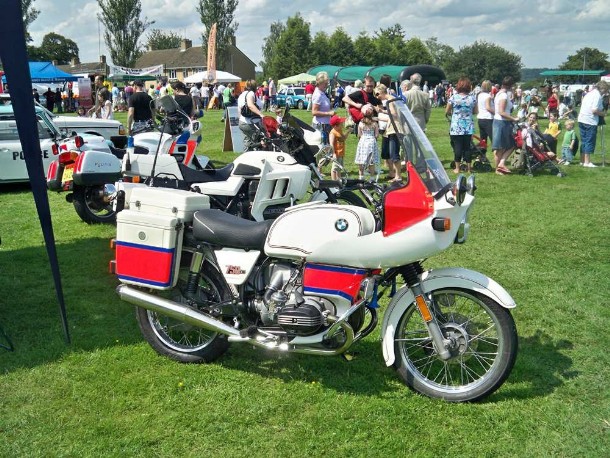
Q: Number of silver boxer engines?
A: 1